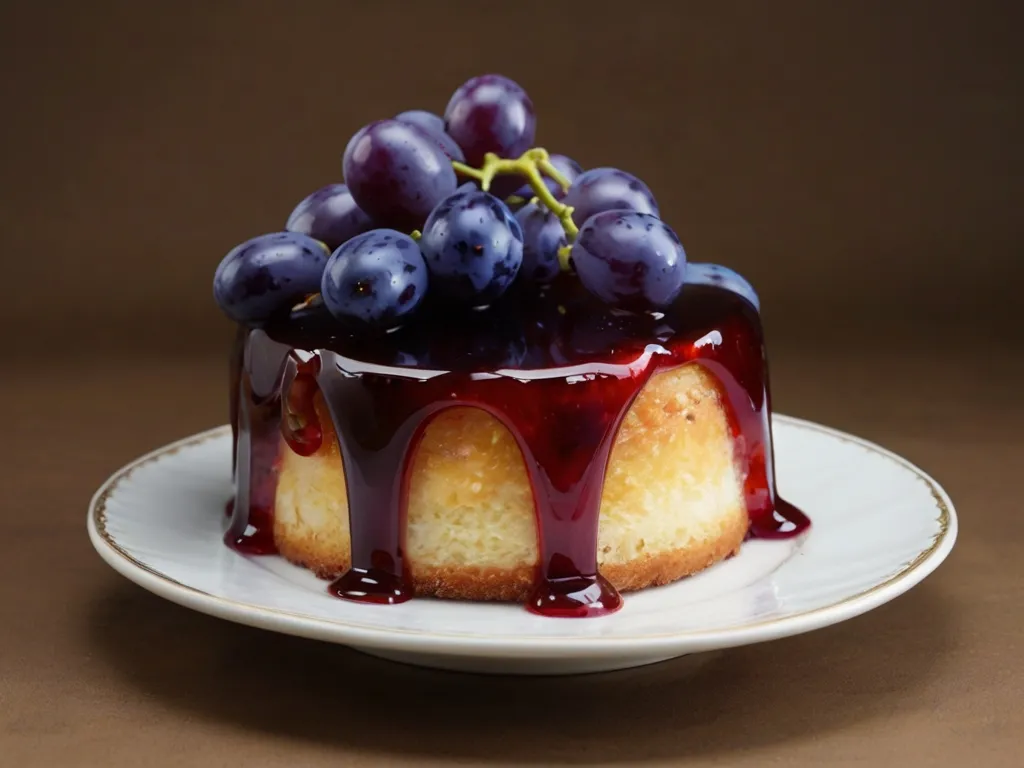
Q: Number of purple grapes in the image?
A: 12